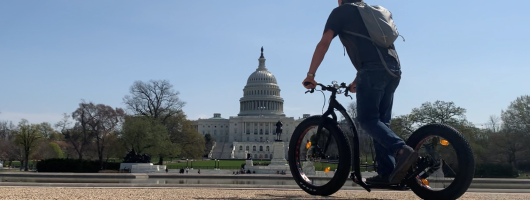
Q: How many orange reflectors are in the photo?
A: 4